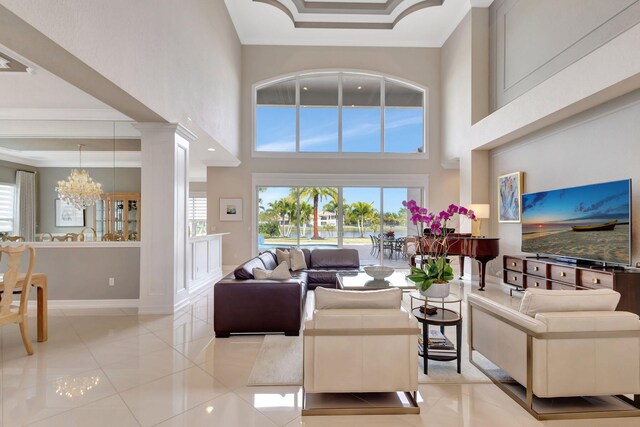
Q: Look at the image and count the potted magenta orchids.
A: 1